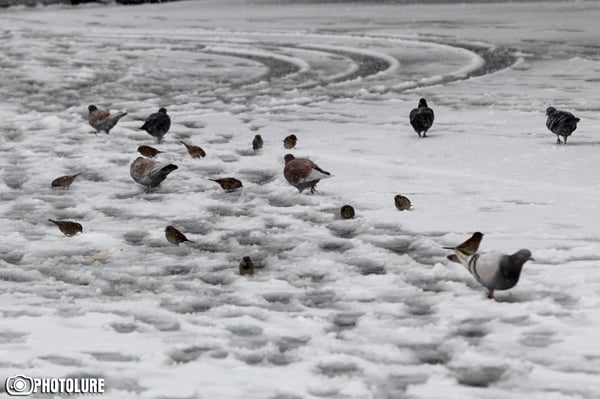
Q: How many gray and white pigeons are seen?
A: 1